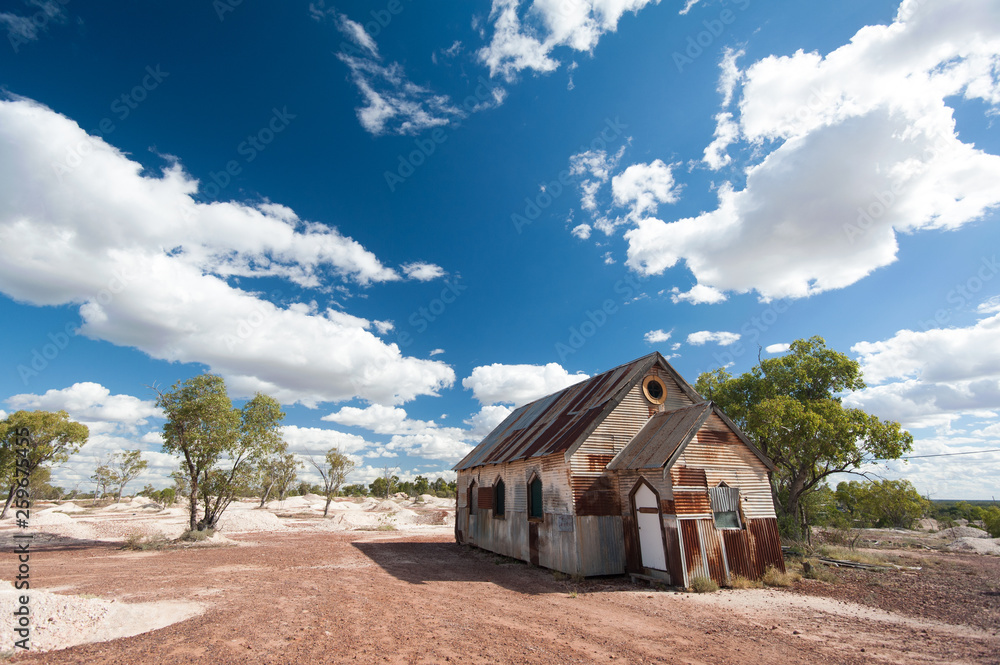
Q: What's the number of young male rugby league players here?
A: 0